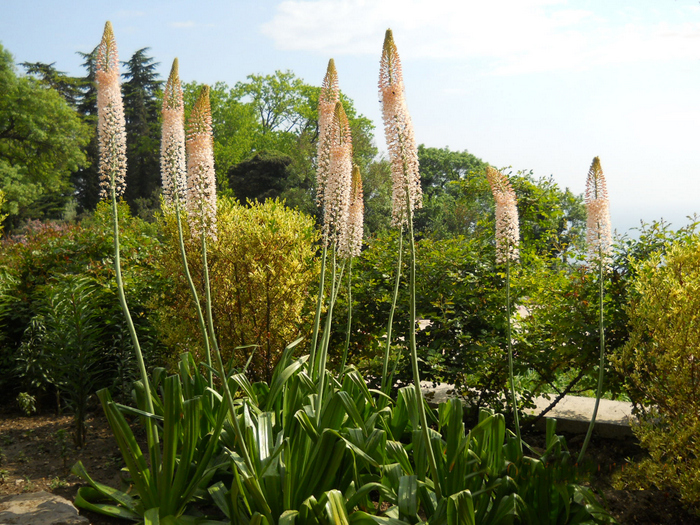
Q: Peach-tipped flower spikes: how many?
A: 9